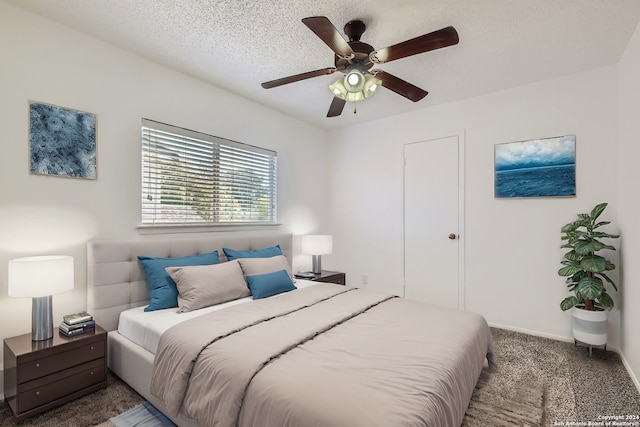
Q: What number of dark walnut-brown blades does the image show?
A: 5